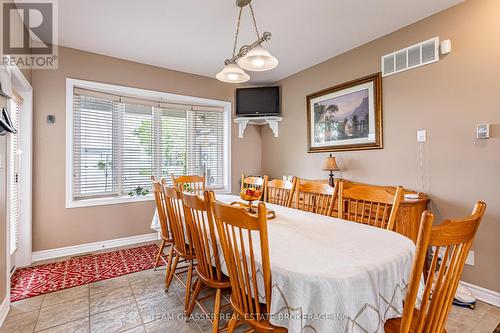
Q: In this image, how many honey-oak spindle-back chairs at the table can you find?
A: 10